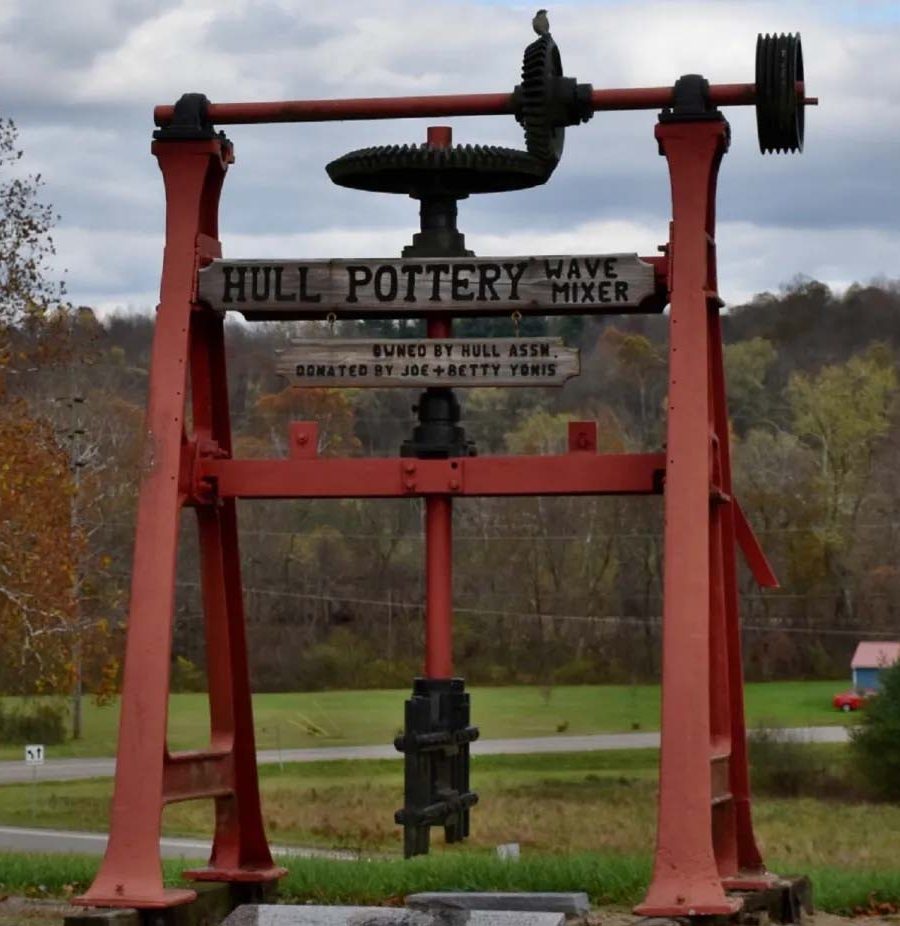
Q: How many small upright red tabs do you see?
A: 2